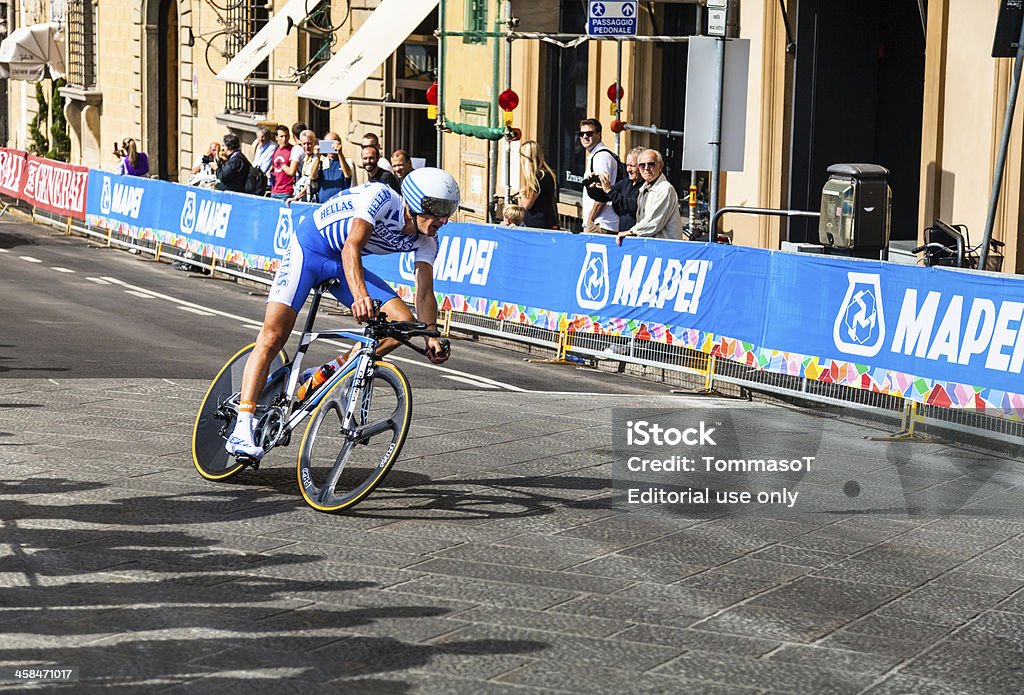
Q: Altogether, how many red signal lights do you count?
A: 3